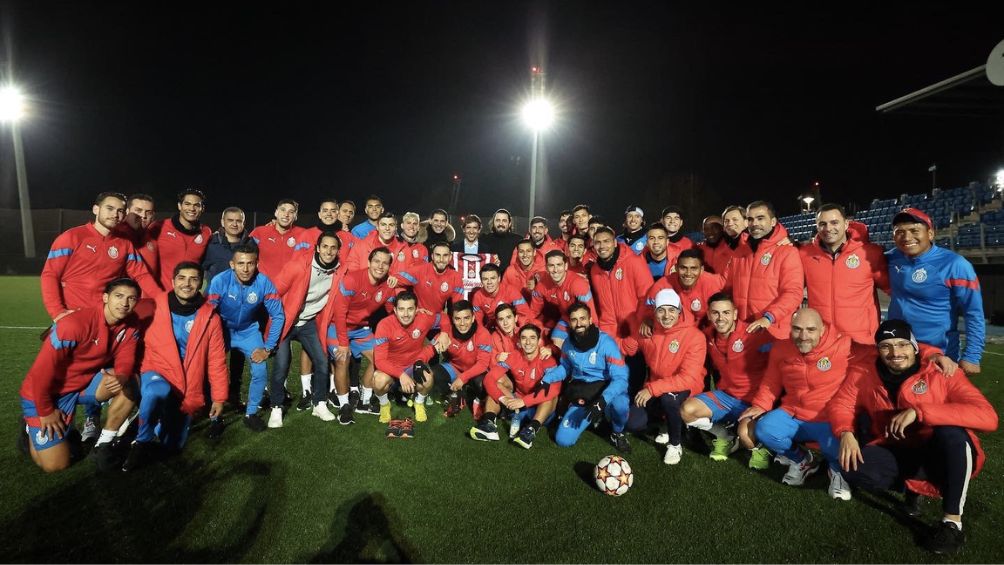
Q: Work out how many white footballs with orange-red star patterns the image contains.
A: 1